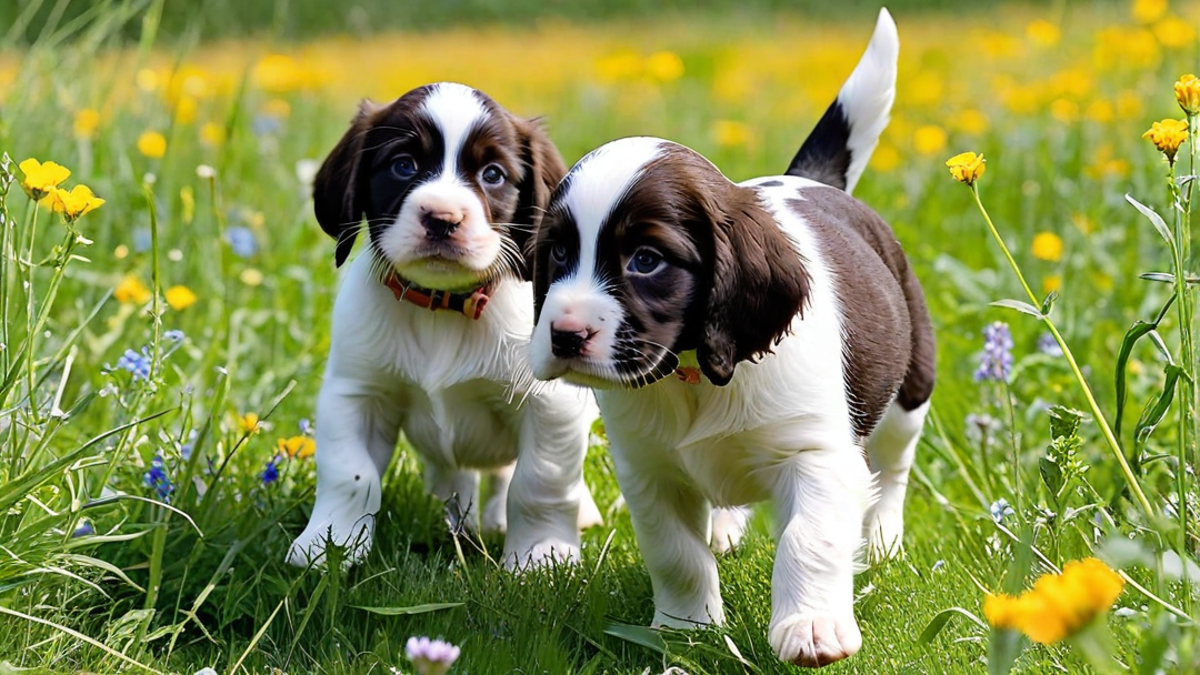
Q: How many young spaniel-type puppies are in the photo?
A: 2